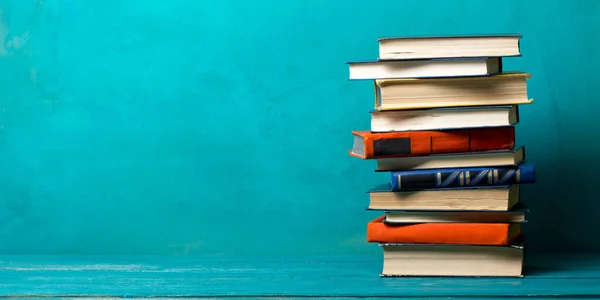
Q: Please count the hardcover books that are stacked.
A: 11